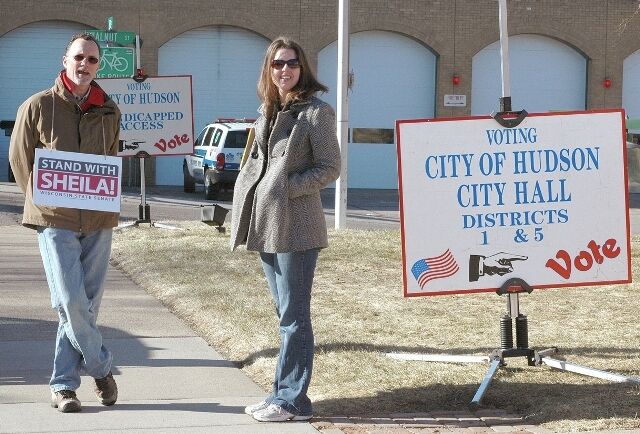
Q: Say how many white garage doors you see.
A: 5